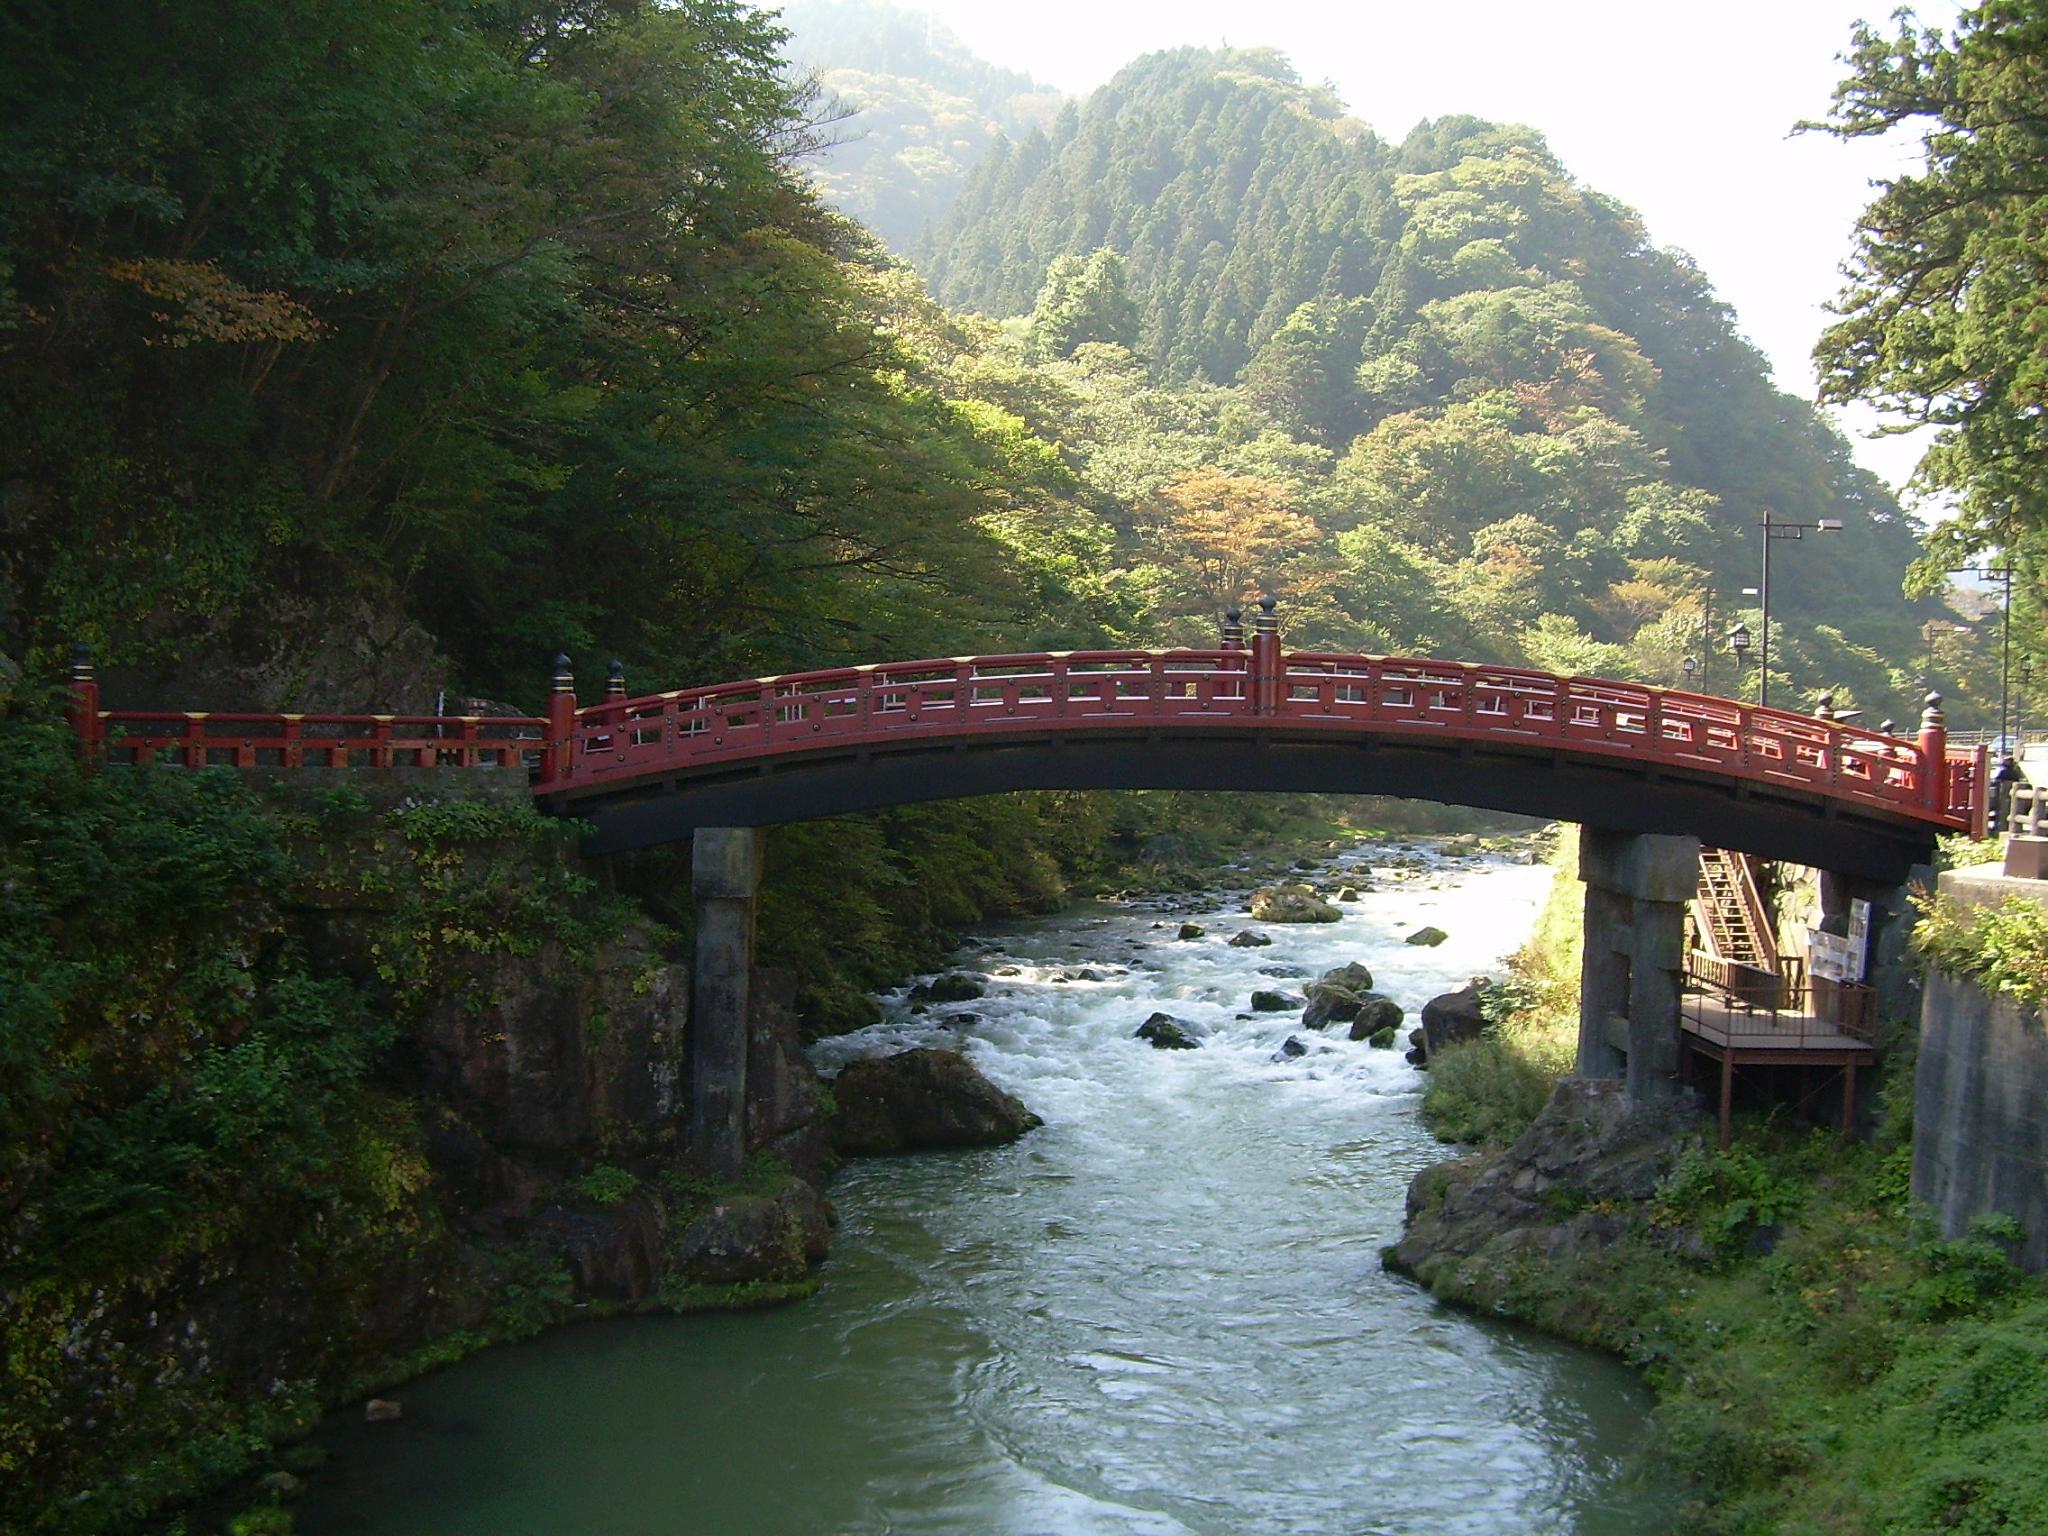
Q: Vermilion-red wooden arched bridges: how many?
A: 1